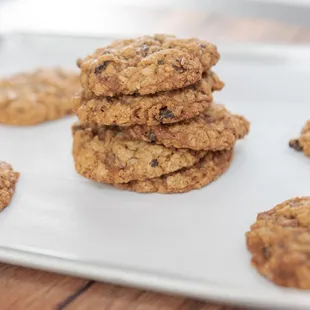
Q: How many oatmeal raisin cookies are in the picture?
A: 9